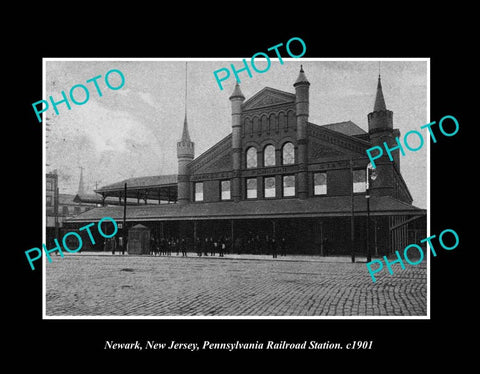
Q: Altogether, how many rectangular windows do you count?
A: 7